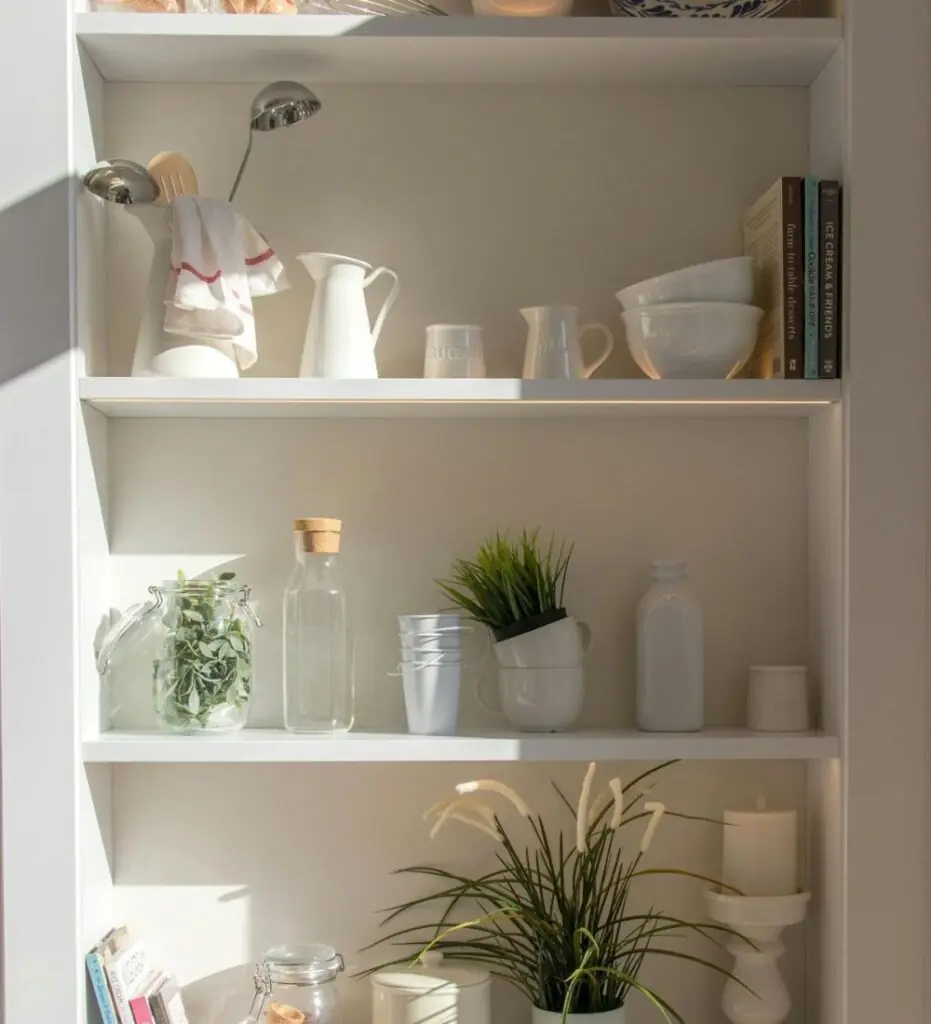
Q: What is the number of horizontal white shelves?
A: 3